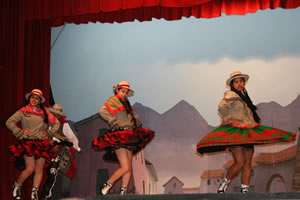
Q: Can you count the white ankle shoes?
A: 6